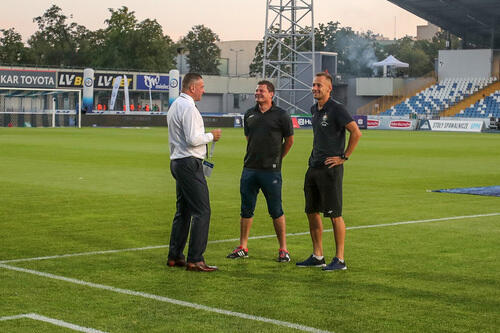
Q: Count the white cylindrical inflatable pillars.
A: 2